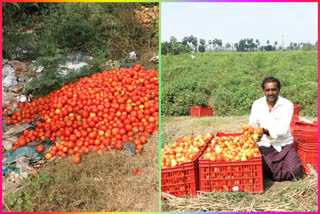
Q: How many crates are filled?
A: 2